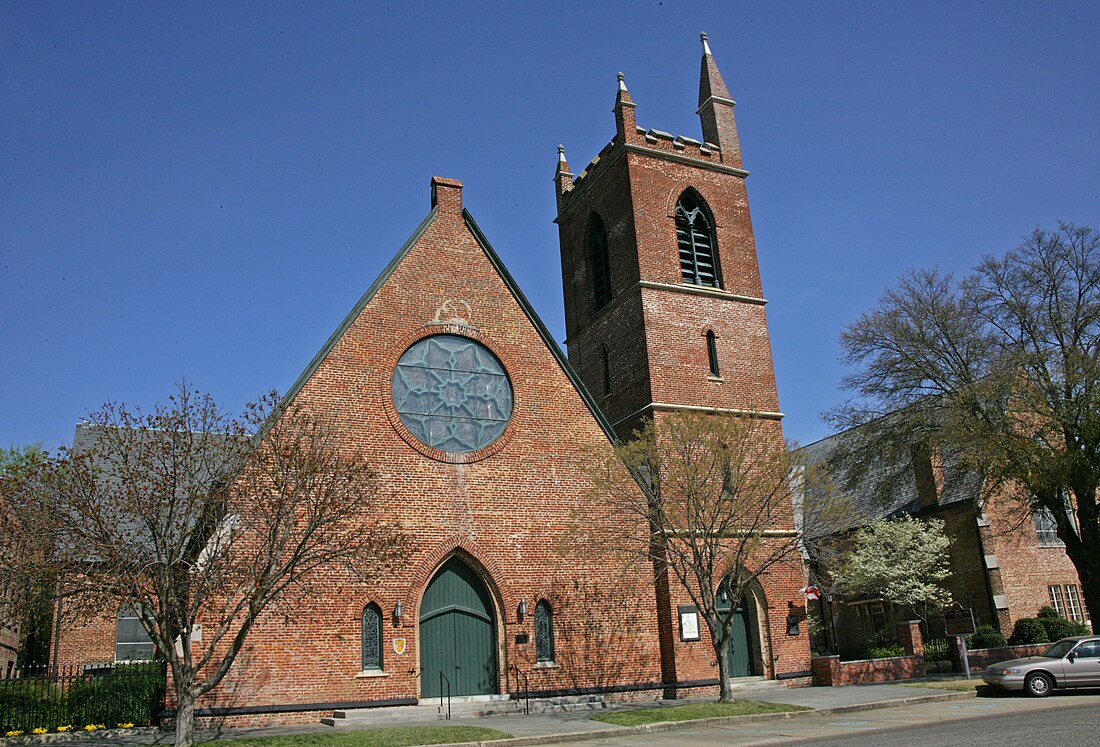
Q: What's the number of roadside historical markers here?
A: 1